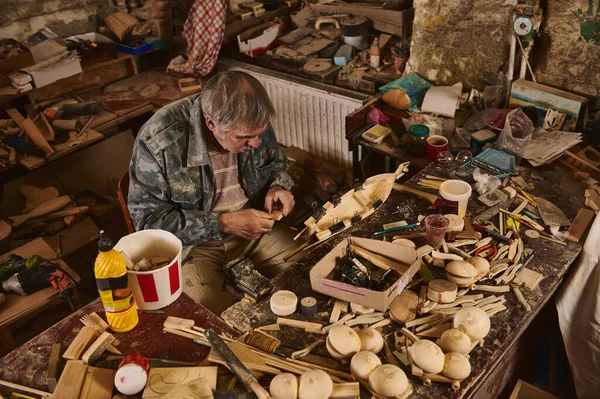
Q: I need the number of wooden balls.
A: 12